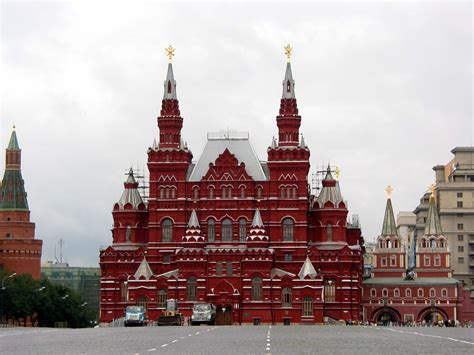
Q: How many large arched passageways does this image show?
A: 2